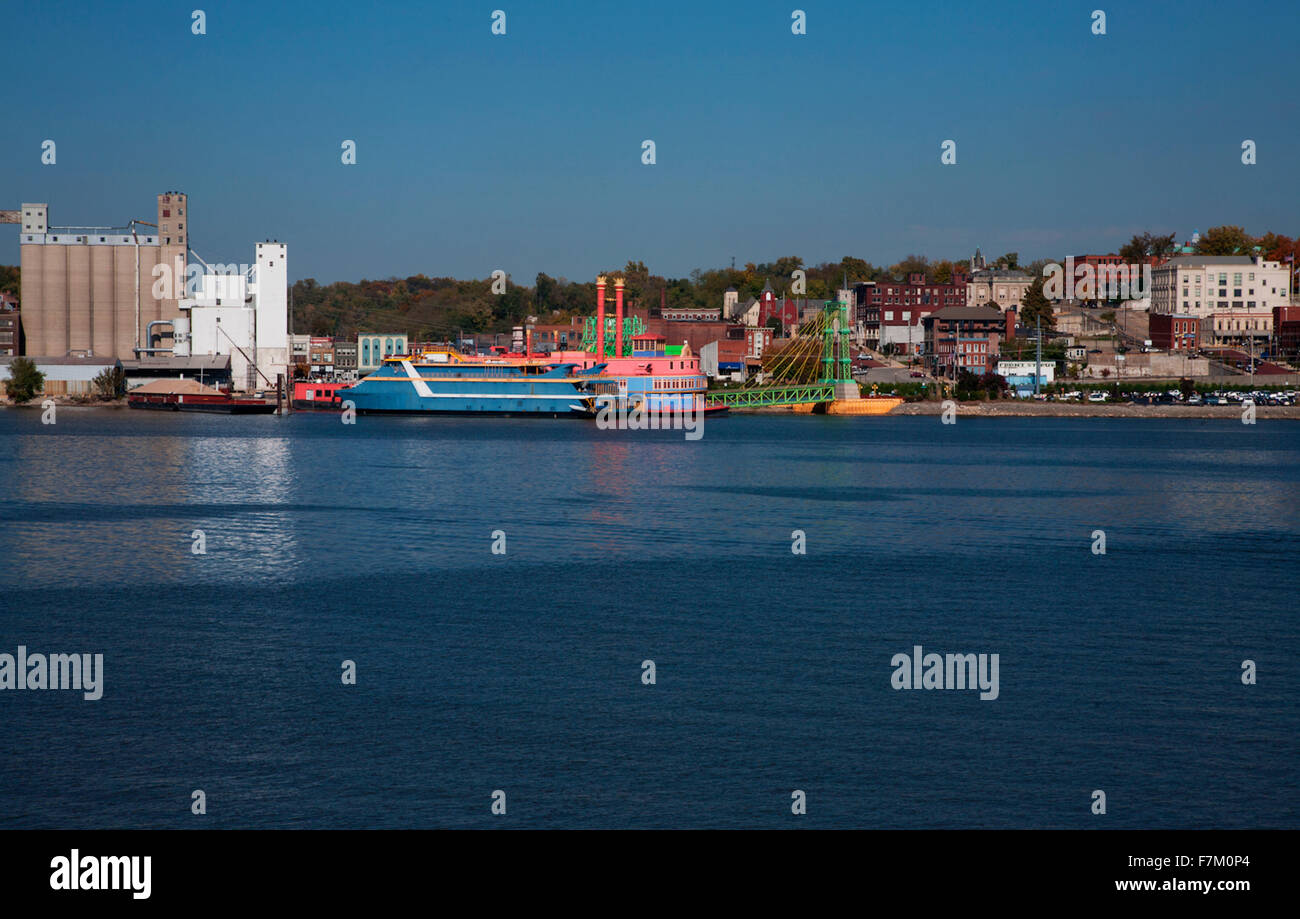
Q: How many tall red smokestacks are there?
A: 2